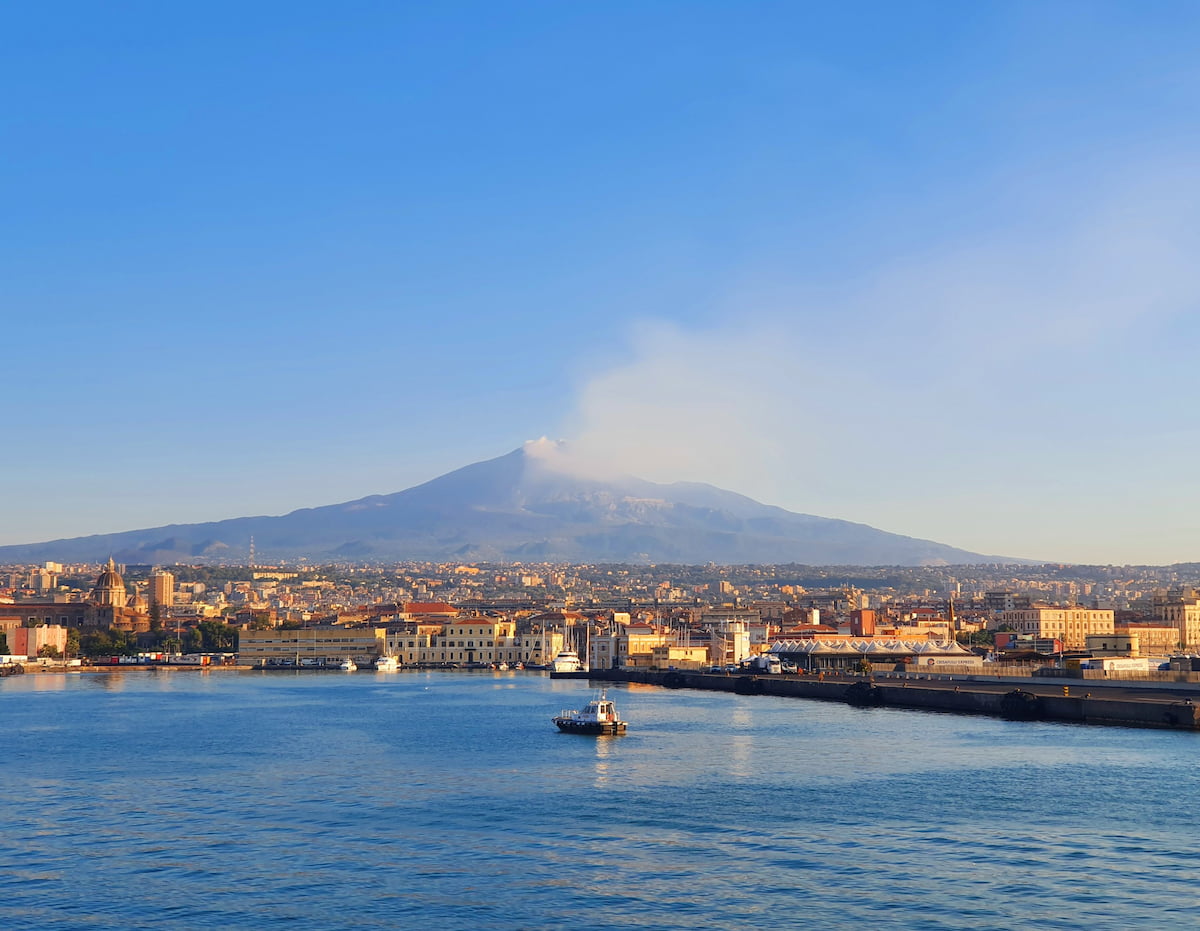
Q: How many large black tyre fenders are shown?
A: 4